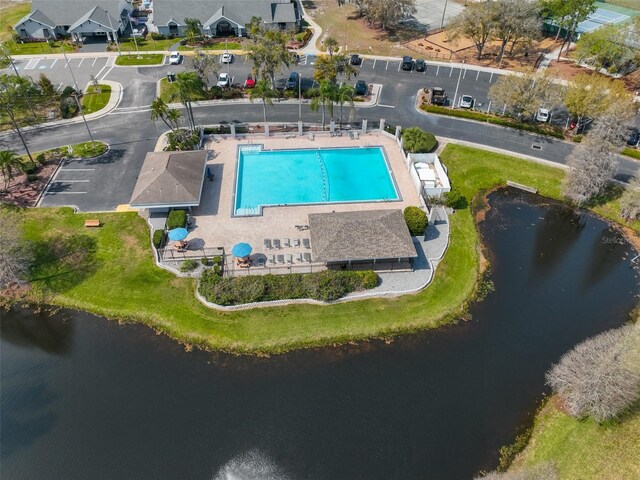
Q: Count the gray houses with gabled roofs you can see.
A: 2